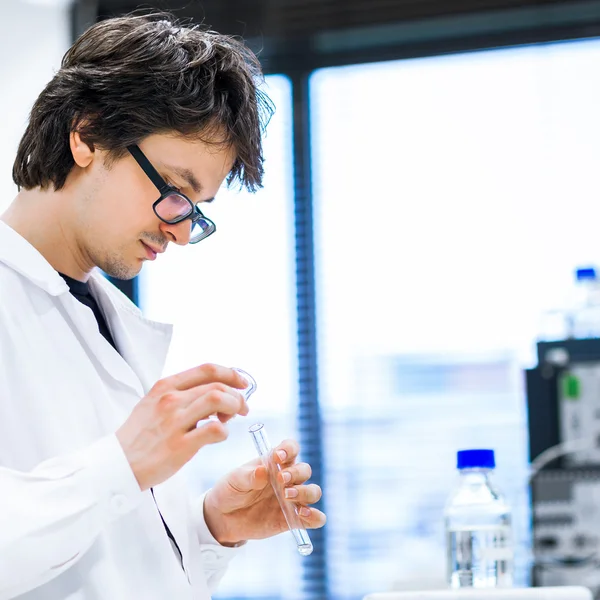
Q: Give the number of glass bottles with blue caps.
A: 2